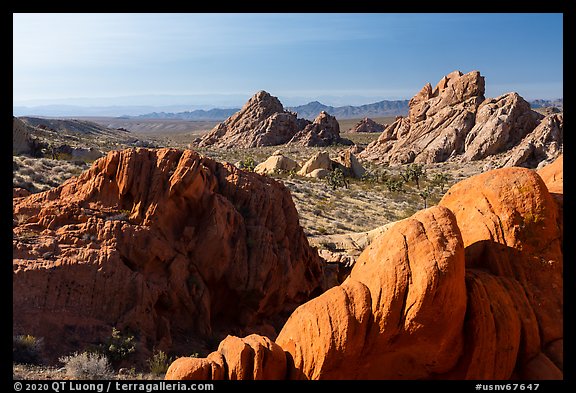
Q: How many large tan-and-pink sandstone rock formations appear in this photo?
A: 2